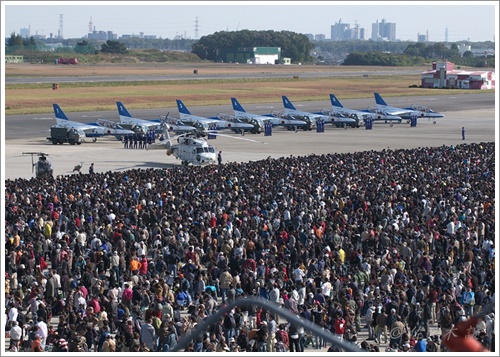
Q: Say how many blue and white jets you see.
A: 7